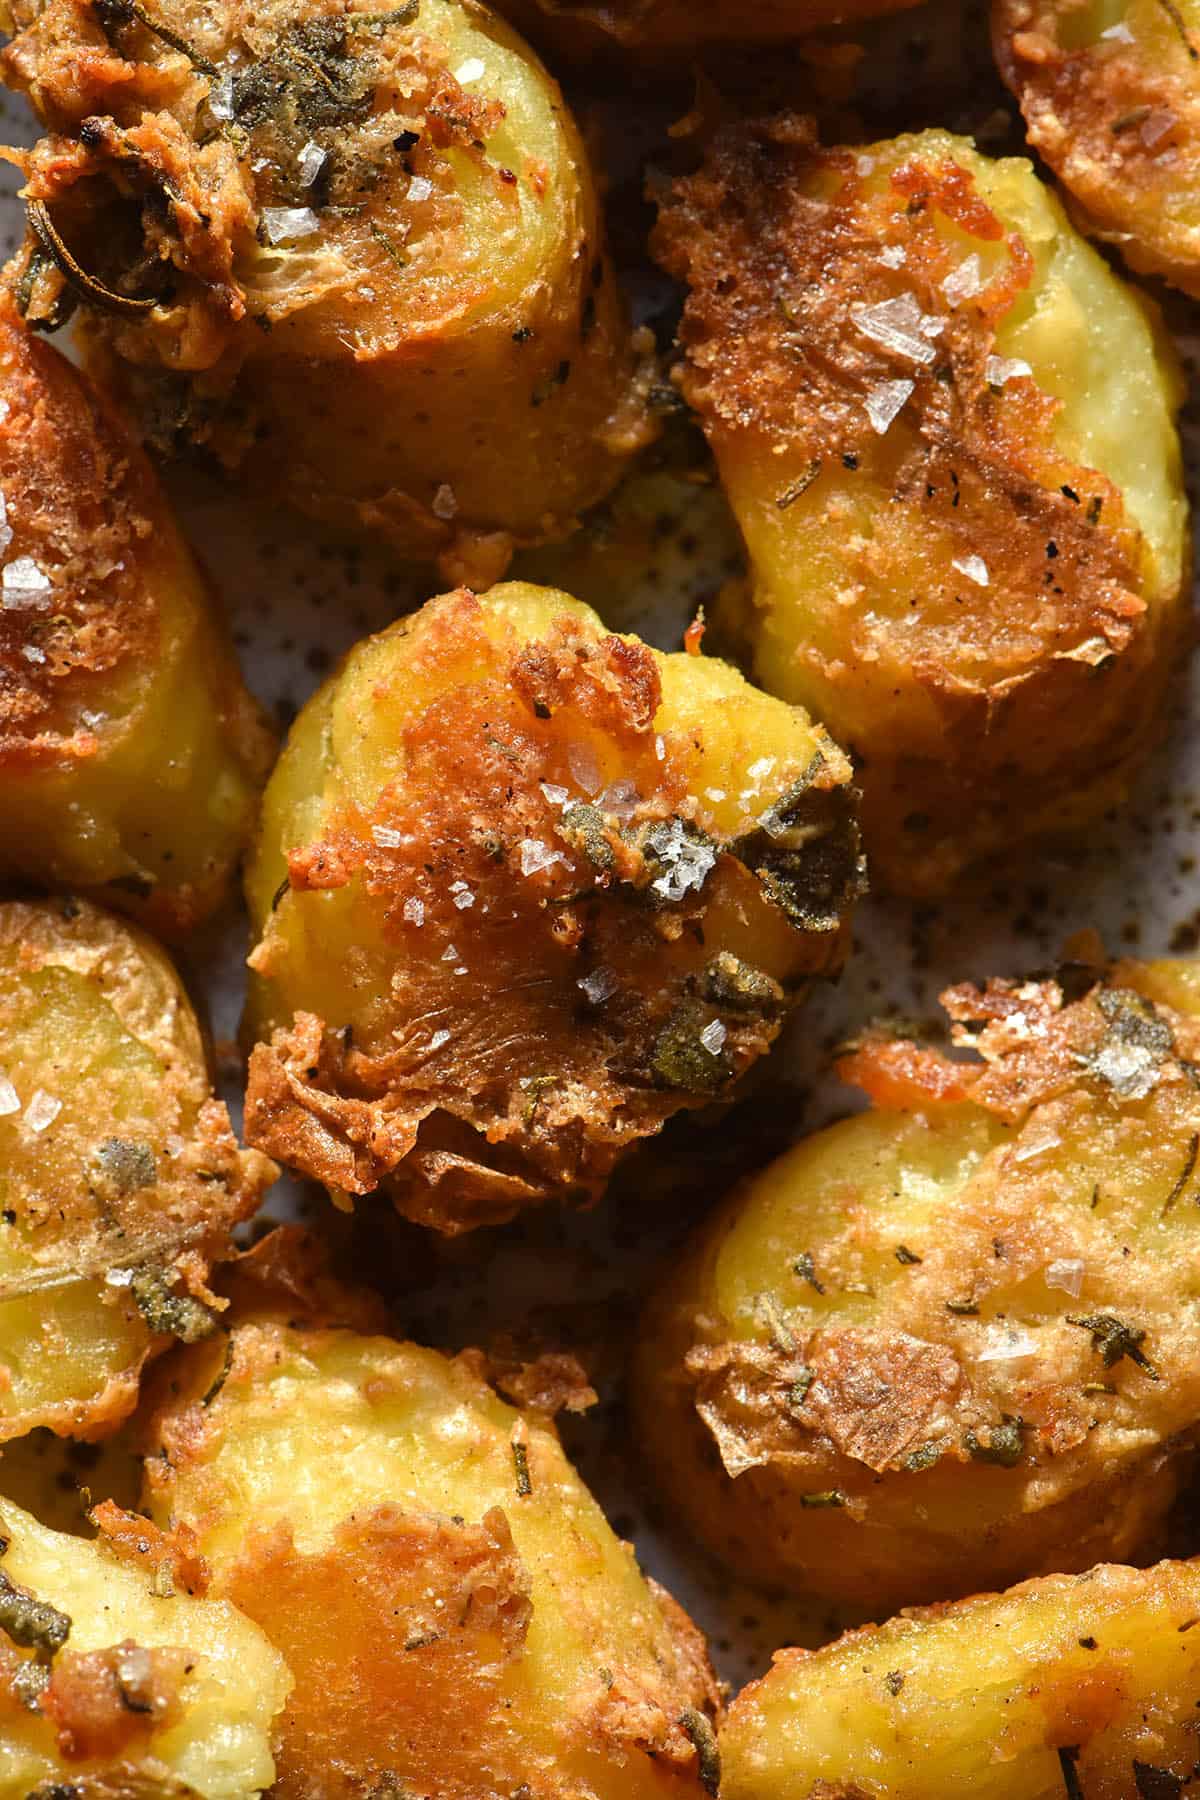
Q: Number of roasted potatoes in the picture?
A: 11